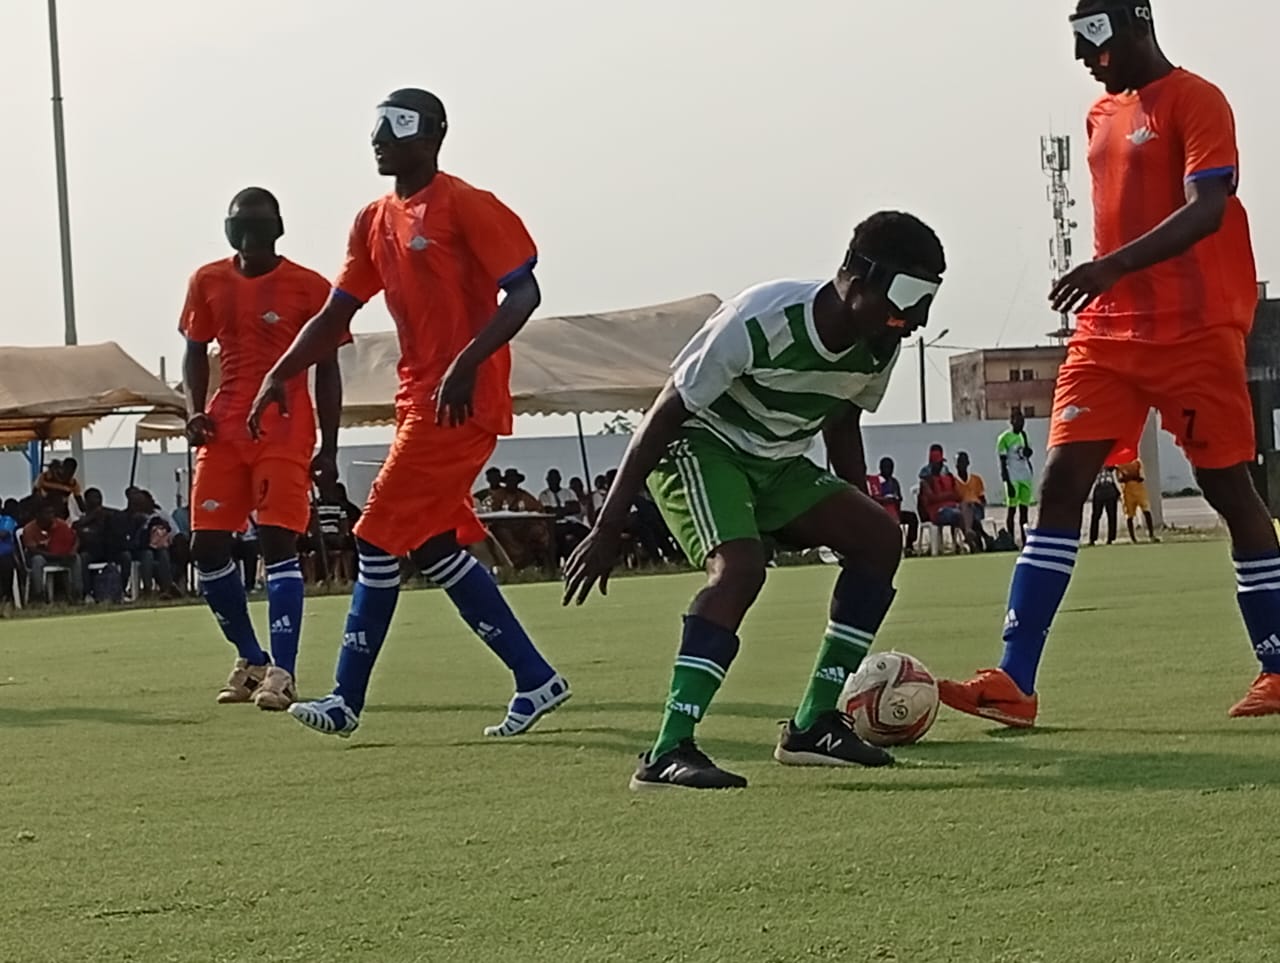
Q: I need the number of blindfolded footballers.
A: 4